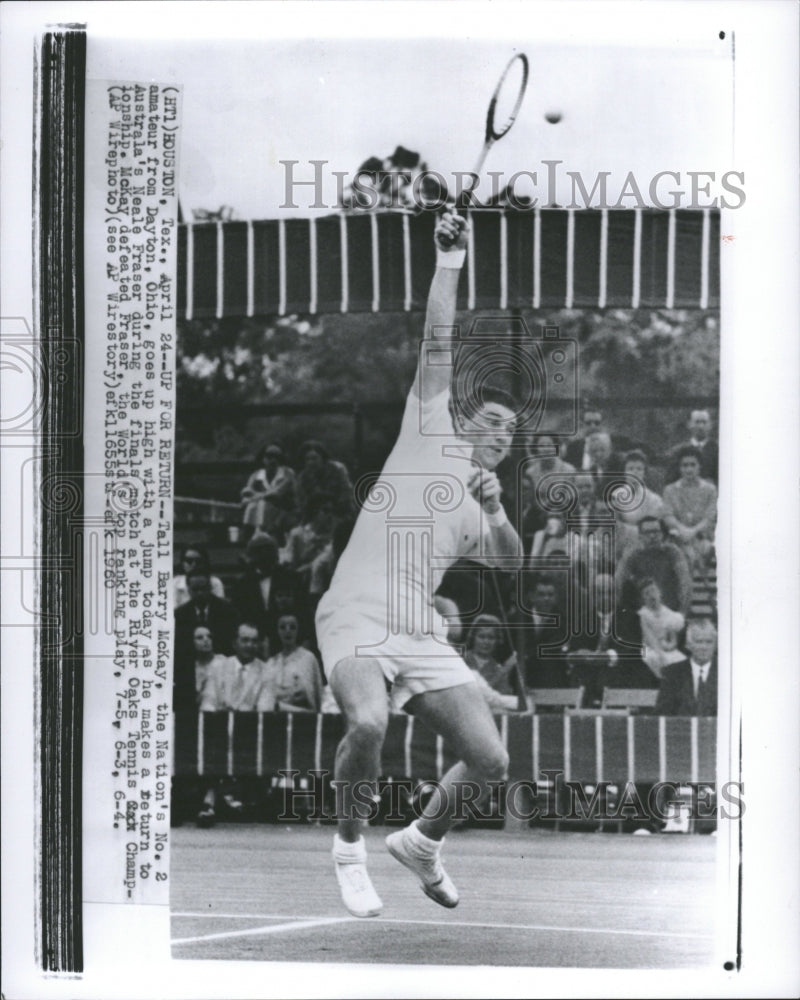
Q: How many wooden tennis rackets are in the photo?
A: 1